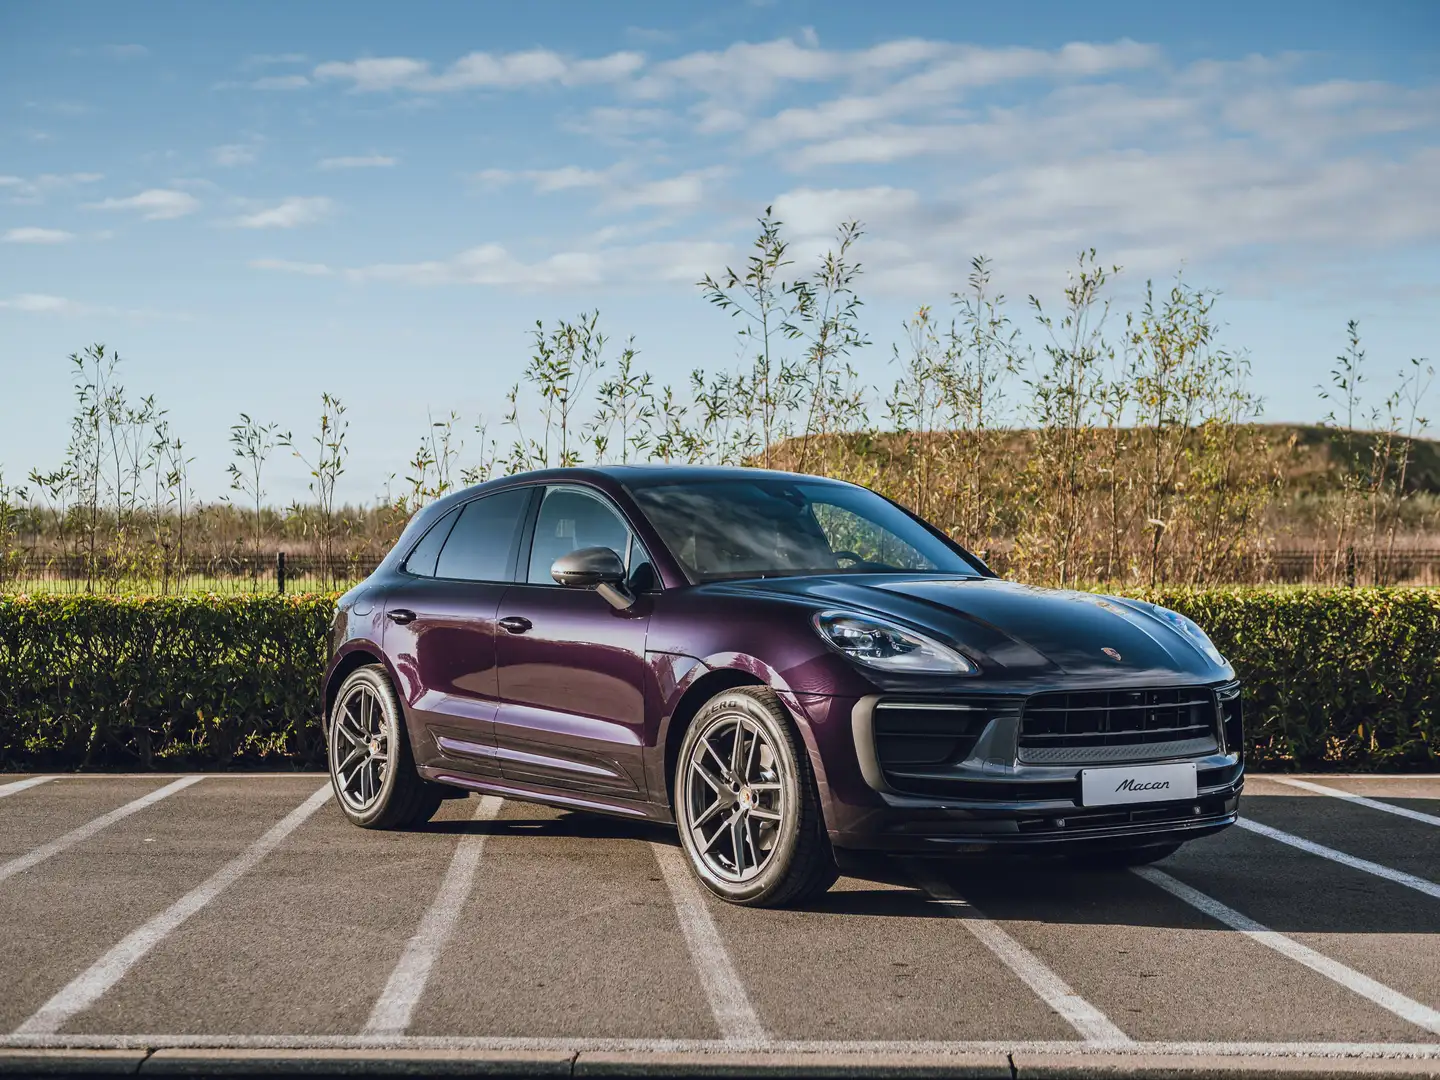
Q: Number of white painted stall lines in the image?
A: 9